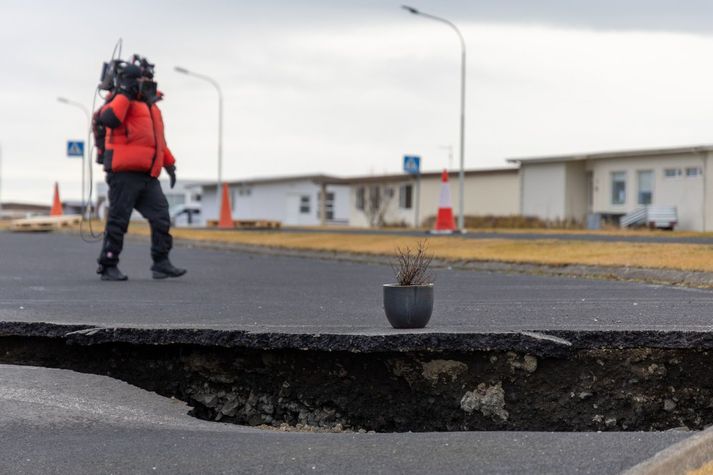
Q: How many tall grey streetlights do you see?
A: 3